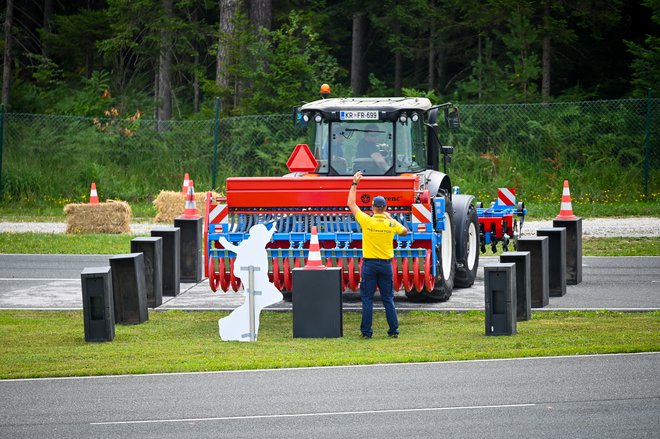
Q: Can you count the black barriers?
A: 11